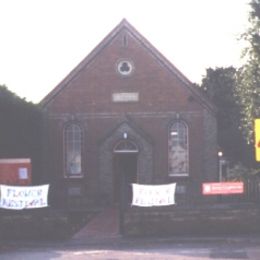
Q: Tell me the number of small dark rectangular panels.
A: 2